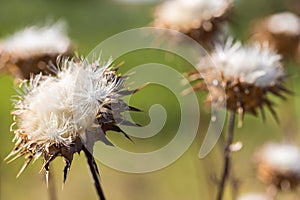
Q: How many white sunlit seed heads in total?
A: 6